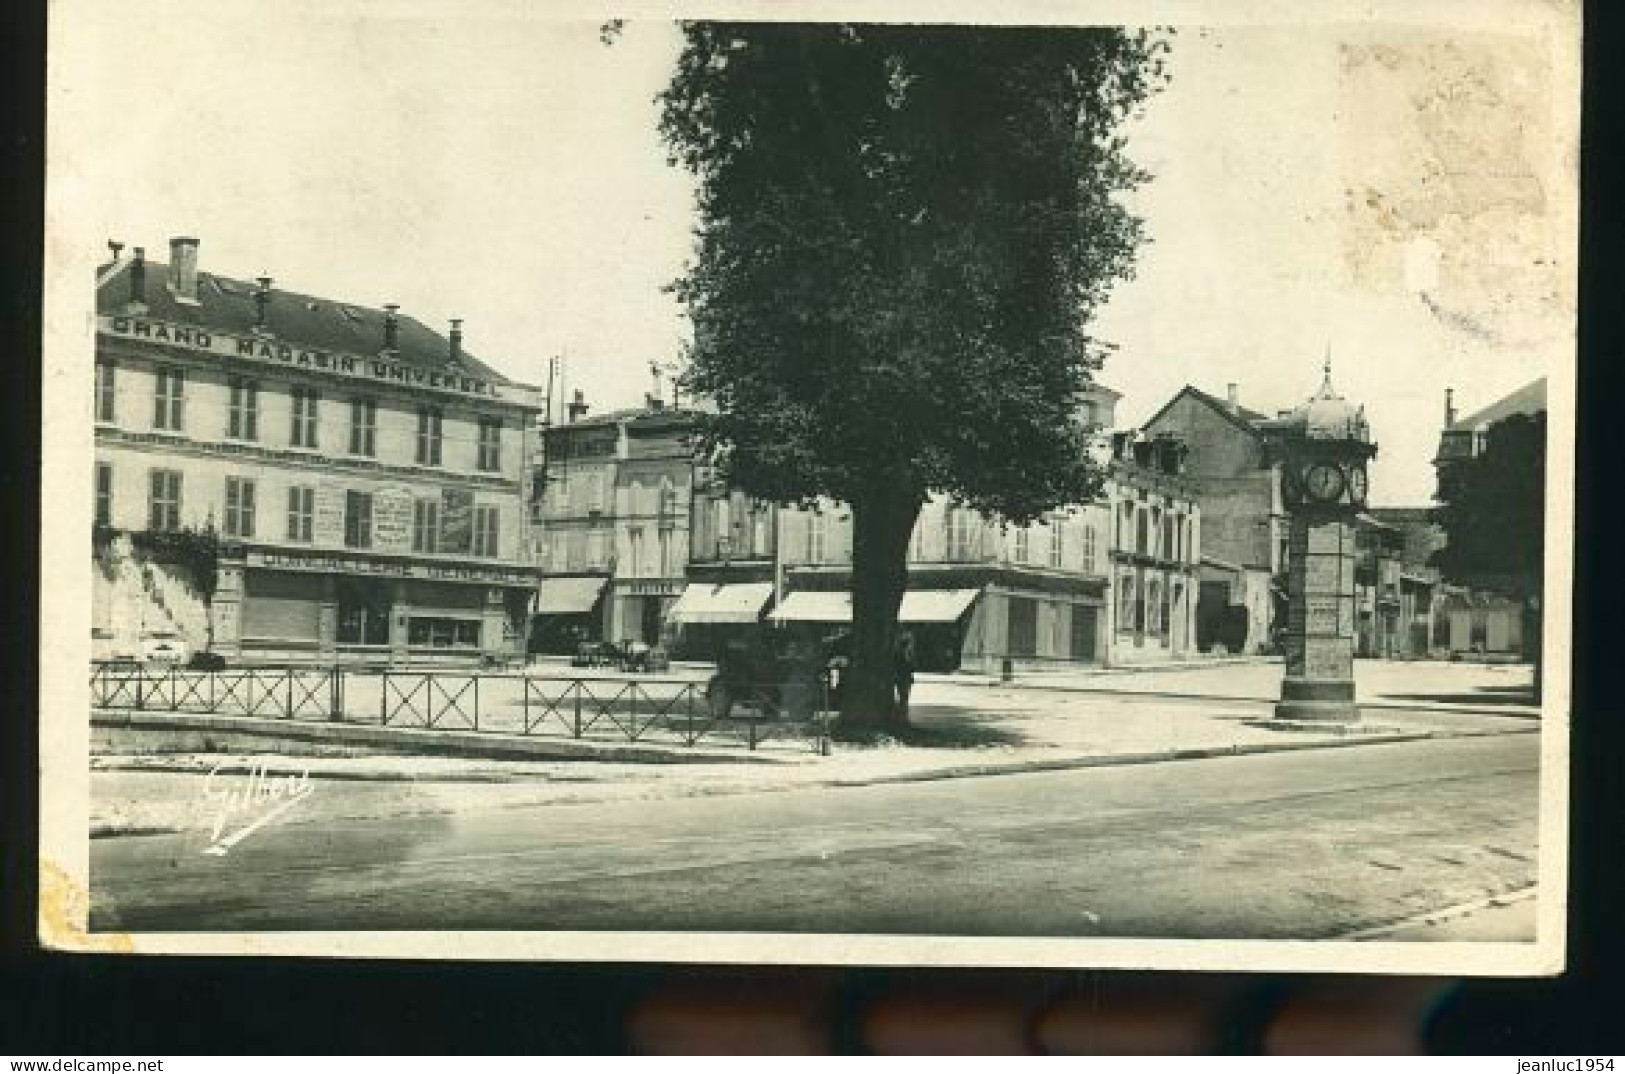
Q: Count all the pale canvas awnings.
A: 4